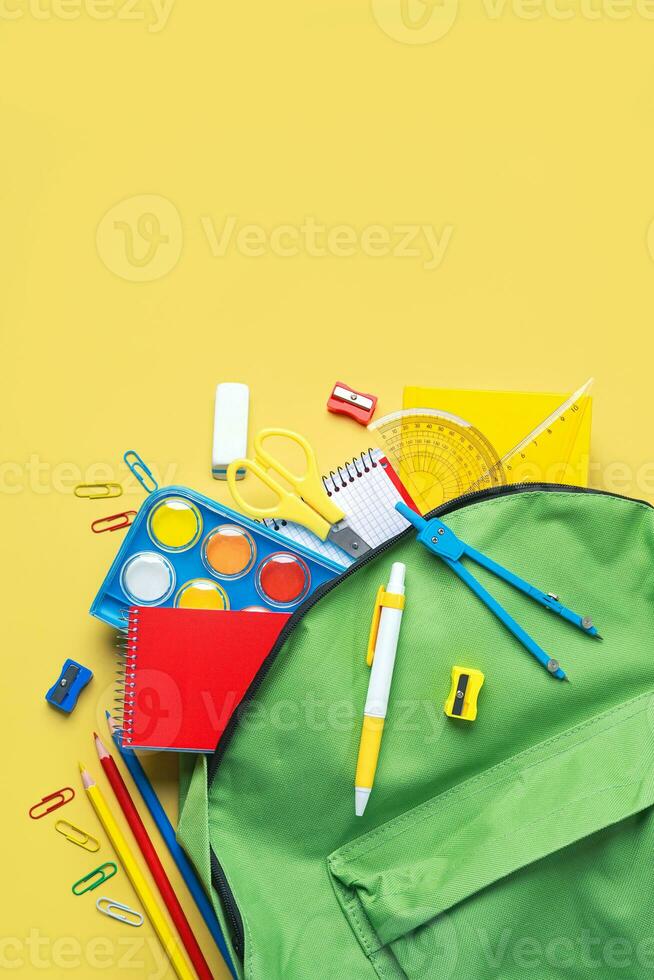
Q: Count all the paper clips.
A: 7